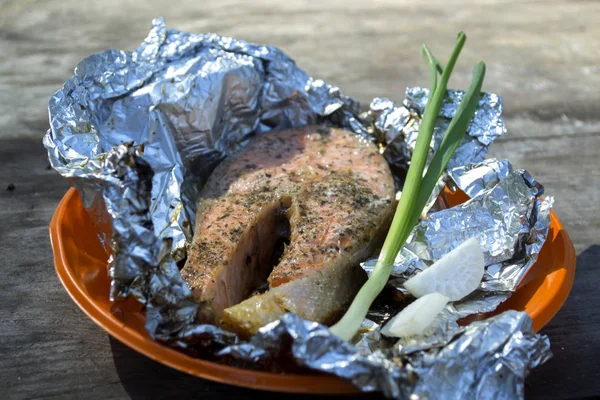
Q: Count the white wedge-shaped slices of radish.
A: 2